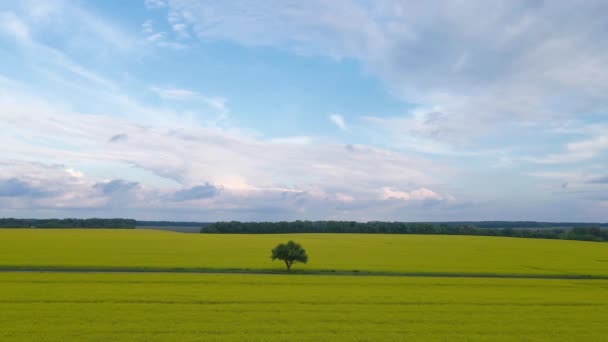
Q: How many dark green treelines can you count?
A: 2